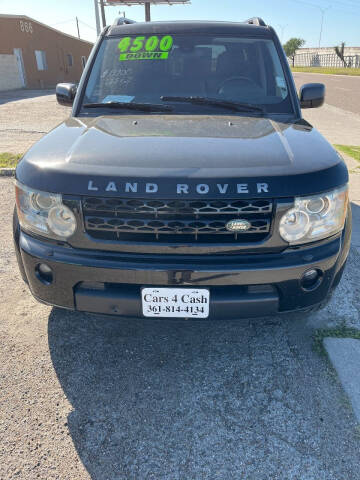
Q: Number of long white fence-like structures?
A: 1